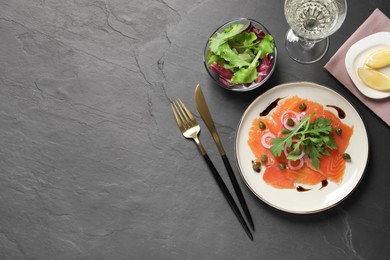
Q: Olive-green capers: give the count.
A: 8